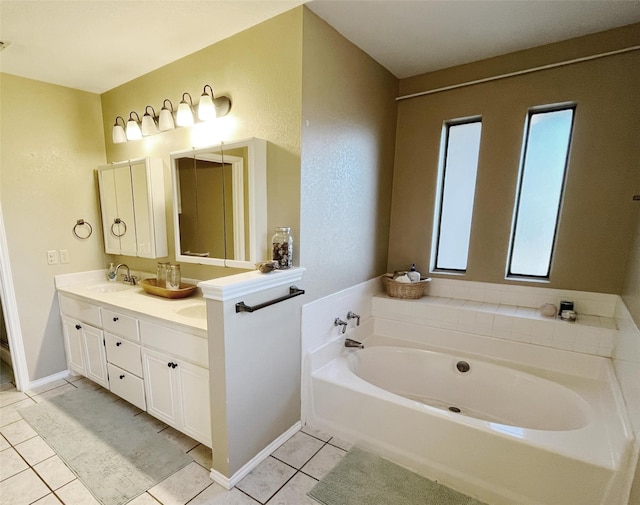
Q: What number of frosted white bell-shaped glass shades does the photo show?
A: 6